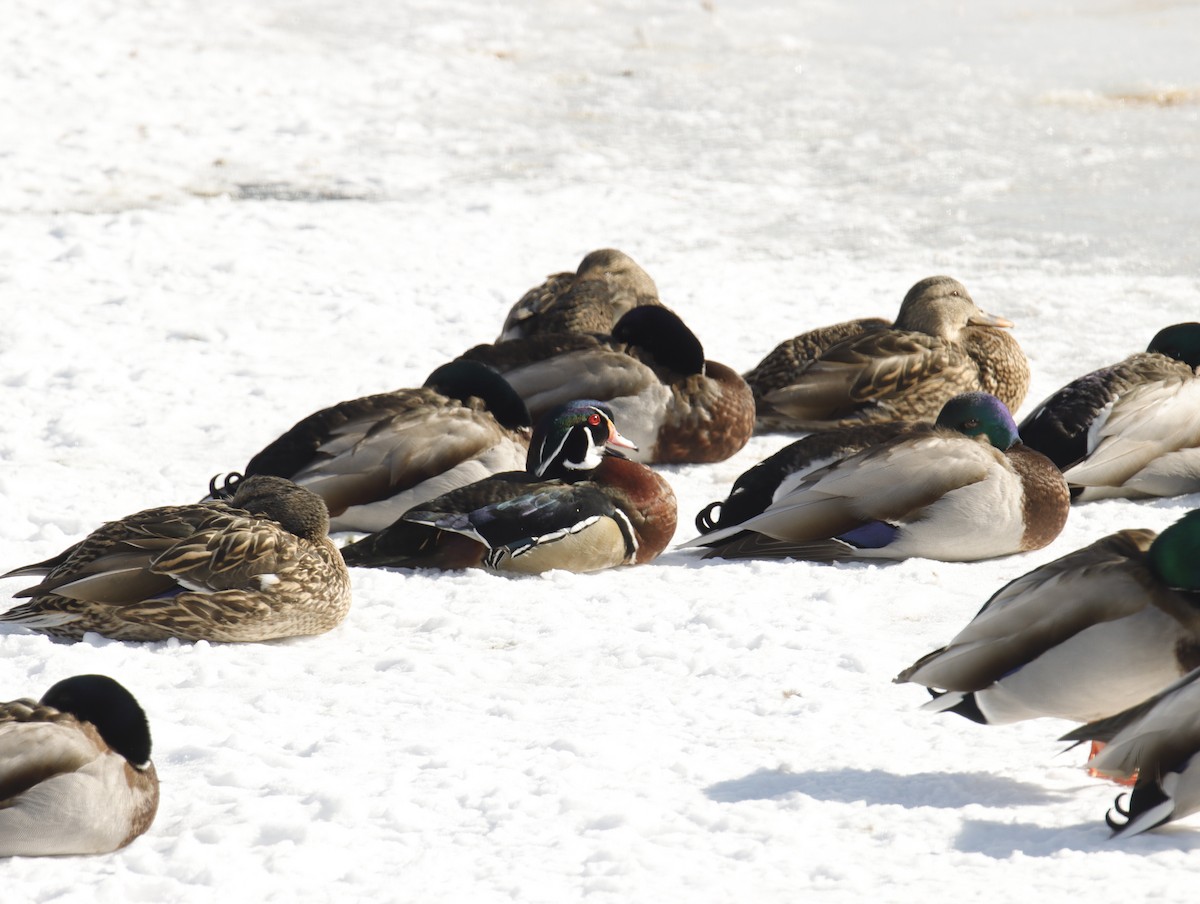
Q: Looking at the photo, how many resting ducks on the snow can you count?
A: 11